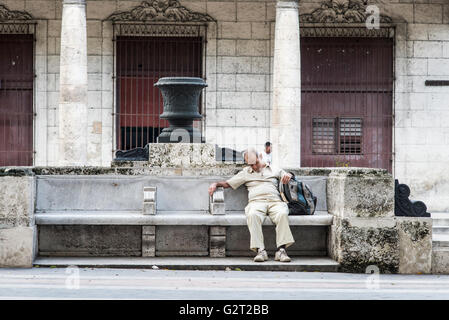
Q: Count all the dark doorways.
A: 3